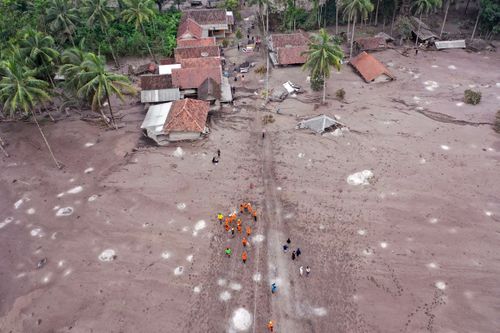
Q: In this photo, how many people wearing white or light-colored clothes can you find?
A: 2